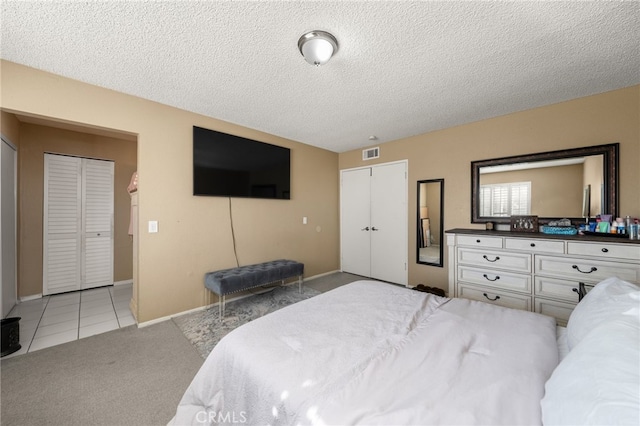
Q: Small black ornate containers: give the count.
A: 1